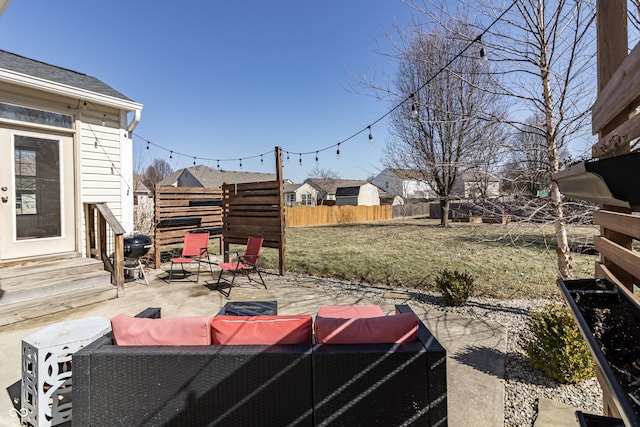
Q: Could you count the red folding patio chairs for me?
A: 2